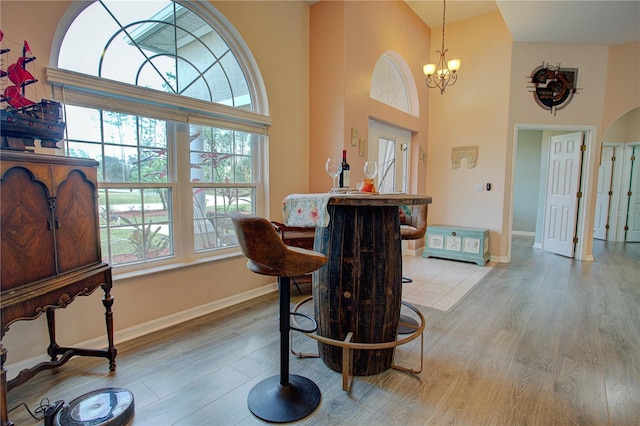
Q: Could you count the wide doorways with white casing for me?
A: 1